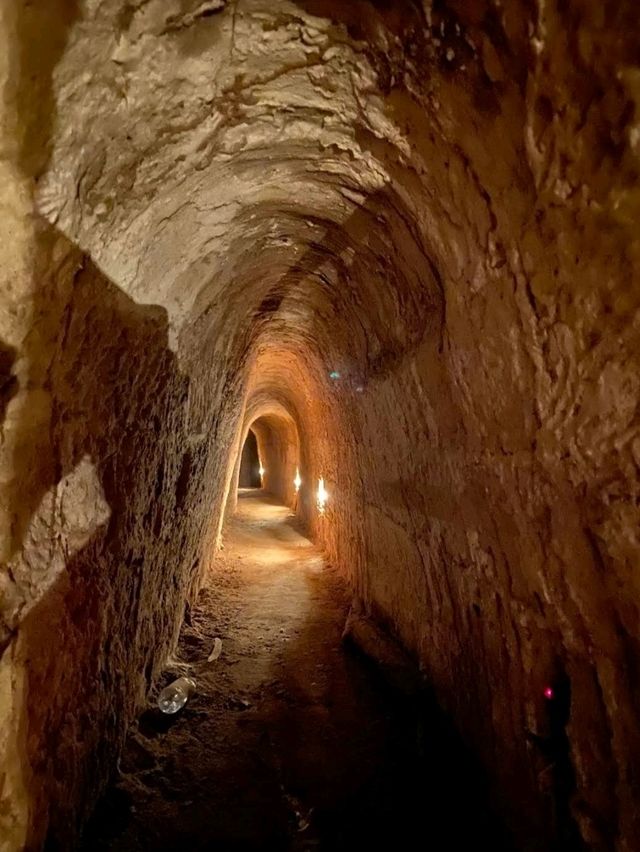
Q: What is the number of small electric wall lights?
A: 3